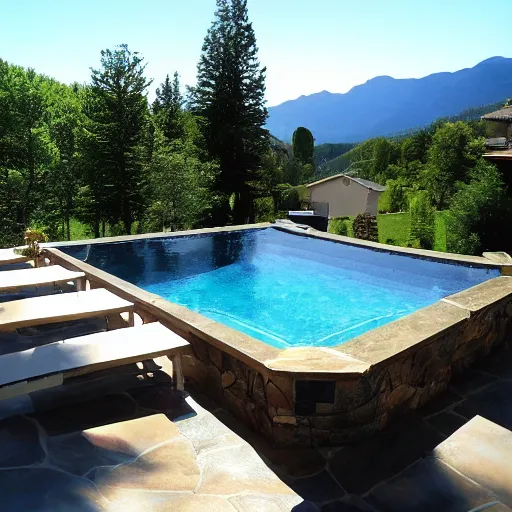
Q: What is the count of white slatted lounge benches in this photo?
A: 4